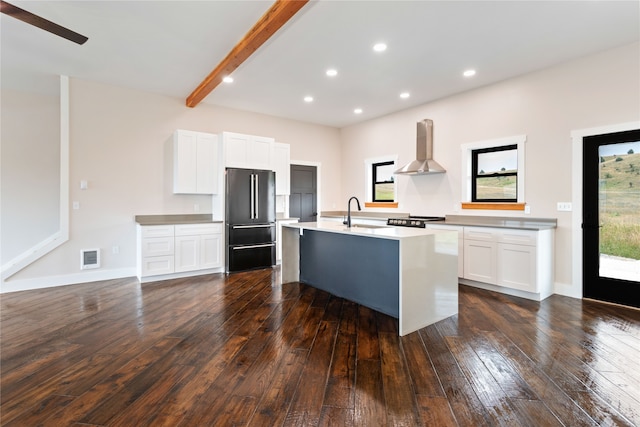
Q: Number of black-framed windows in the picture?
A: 2